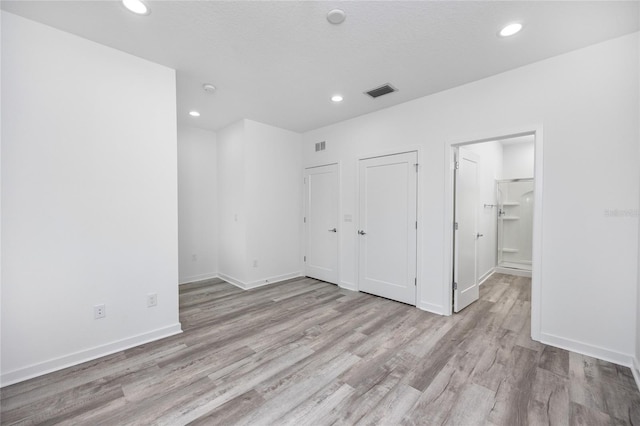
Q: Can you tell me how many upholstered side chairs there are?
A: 0